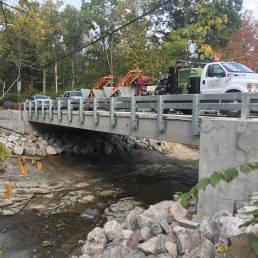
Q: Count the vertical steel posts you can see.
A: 14